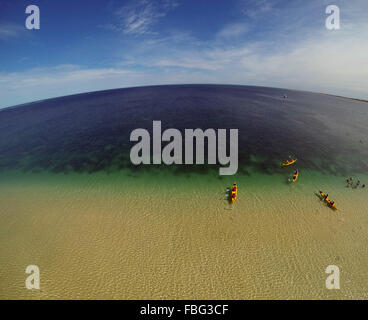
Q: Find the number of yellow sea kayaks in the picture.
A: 4